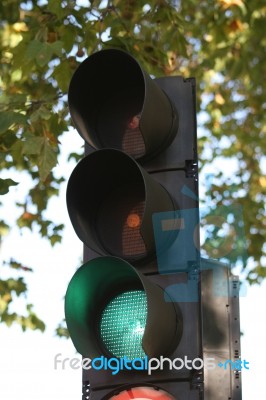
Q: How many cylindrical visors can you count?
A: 3